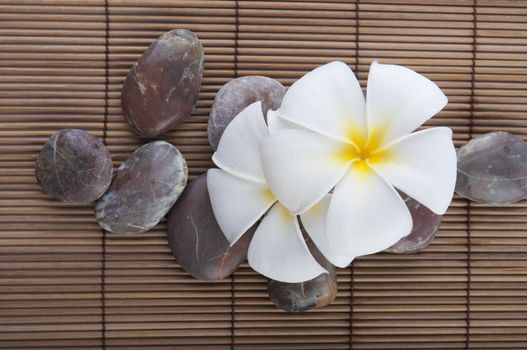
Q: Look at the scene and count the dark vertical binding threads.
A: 4